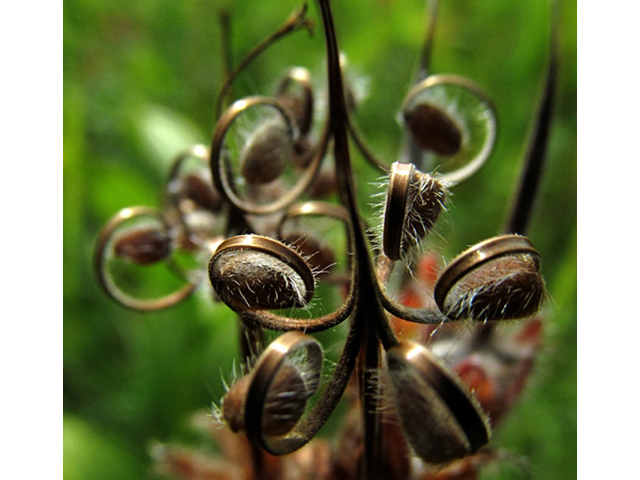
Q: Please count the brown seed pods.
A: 11